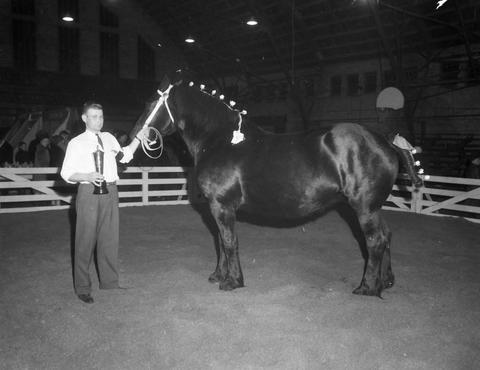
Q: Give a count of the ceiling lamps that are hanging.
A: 3